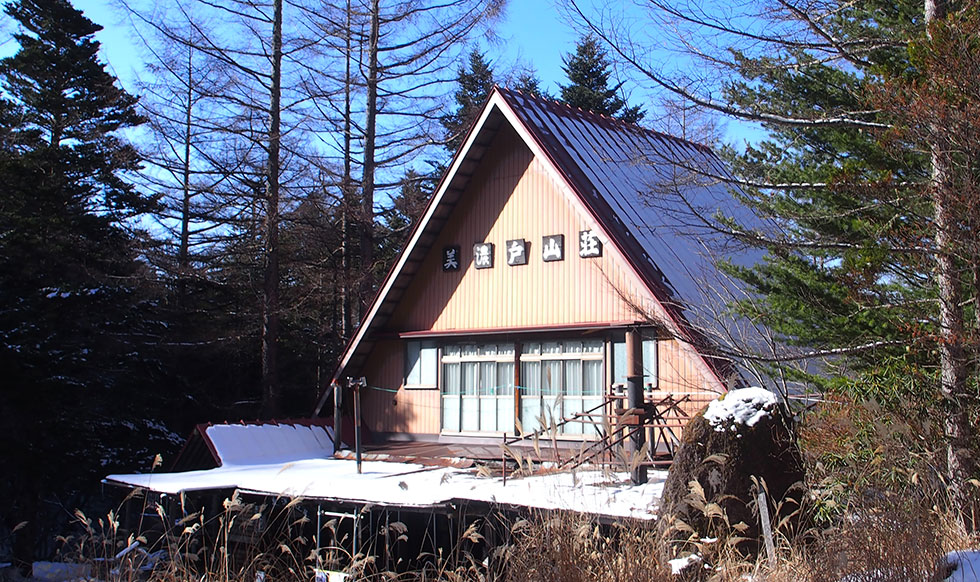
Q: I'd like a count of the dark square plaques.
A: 5